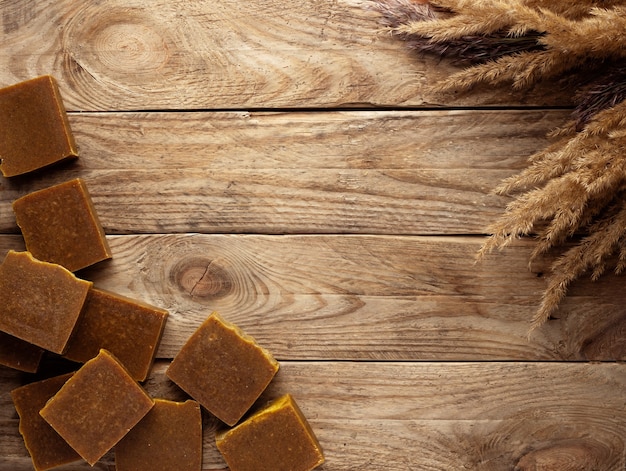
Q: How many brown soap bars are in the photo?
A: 10